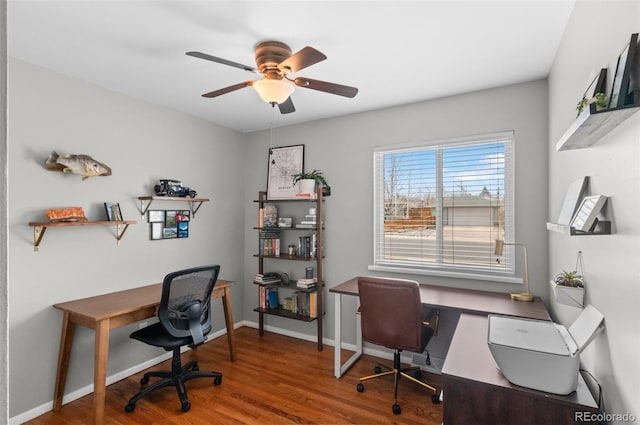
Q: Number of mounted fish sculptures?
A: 1